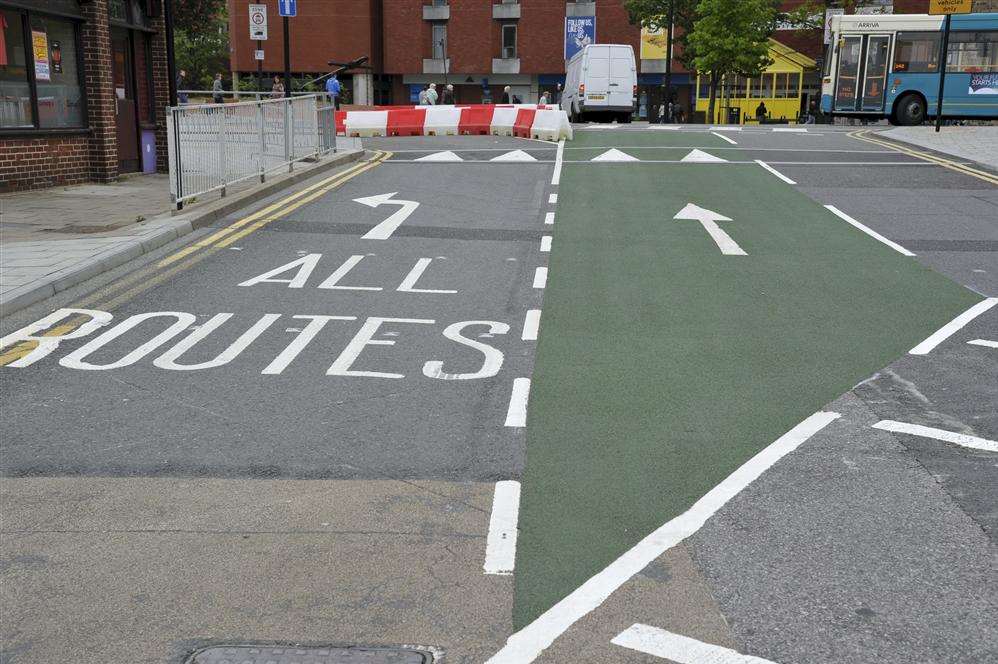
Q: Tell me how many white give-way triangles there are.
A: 4